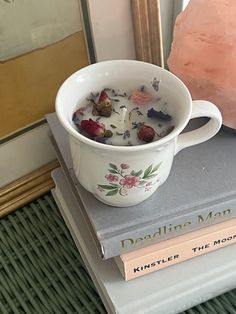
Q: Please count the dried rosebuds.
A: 3